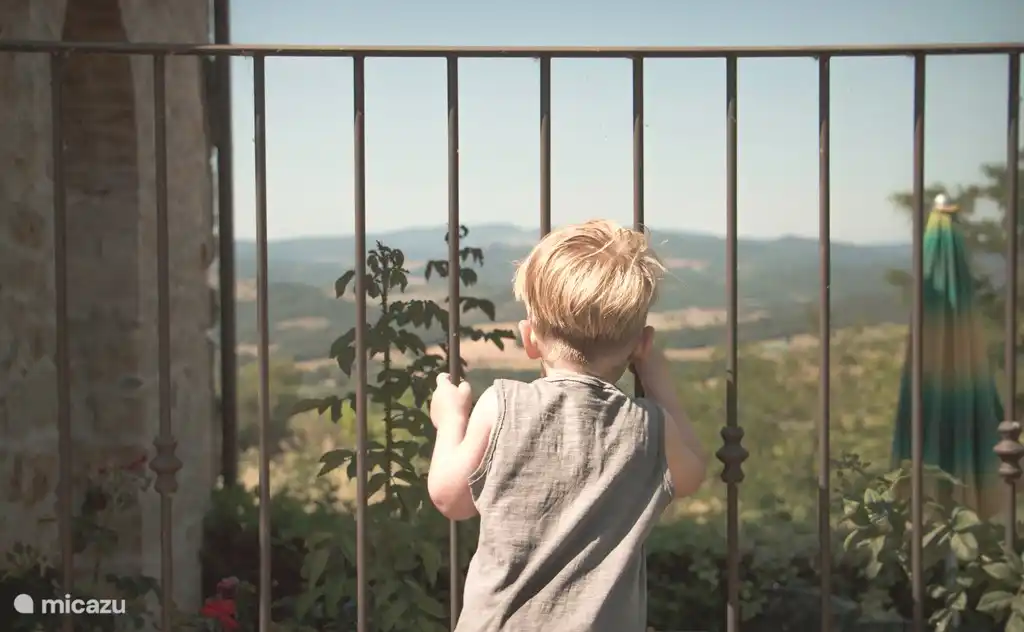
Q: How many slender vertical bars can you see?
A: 11